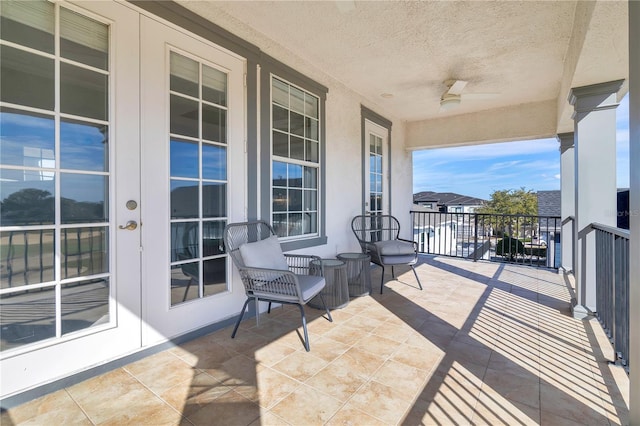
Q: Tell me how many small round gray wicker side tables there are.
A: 2